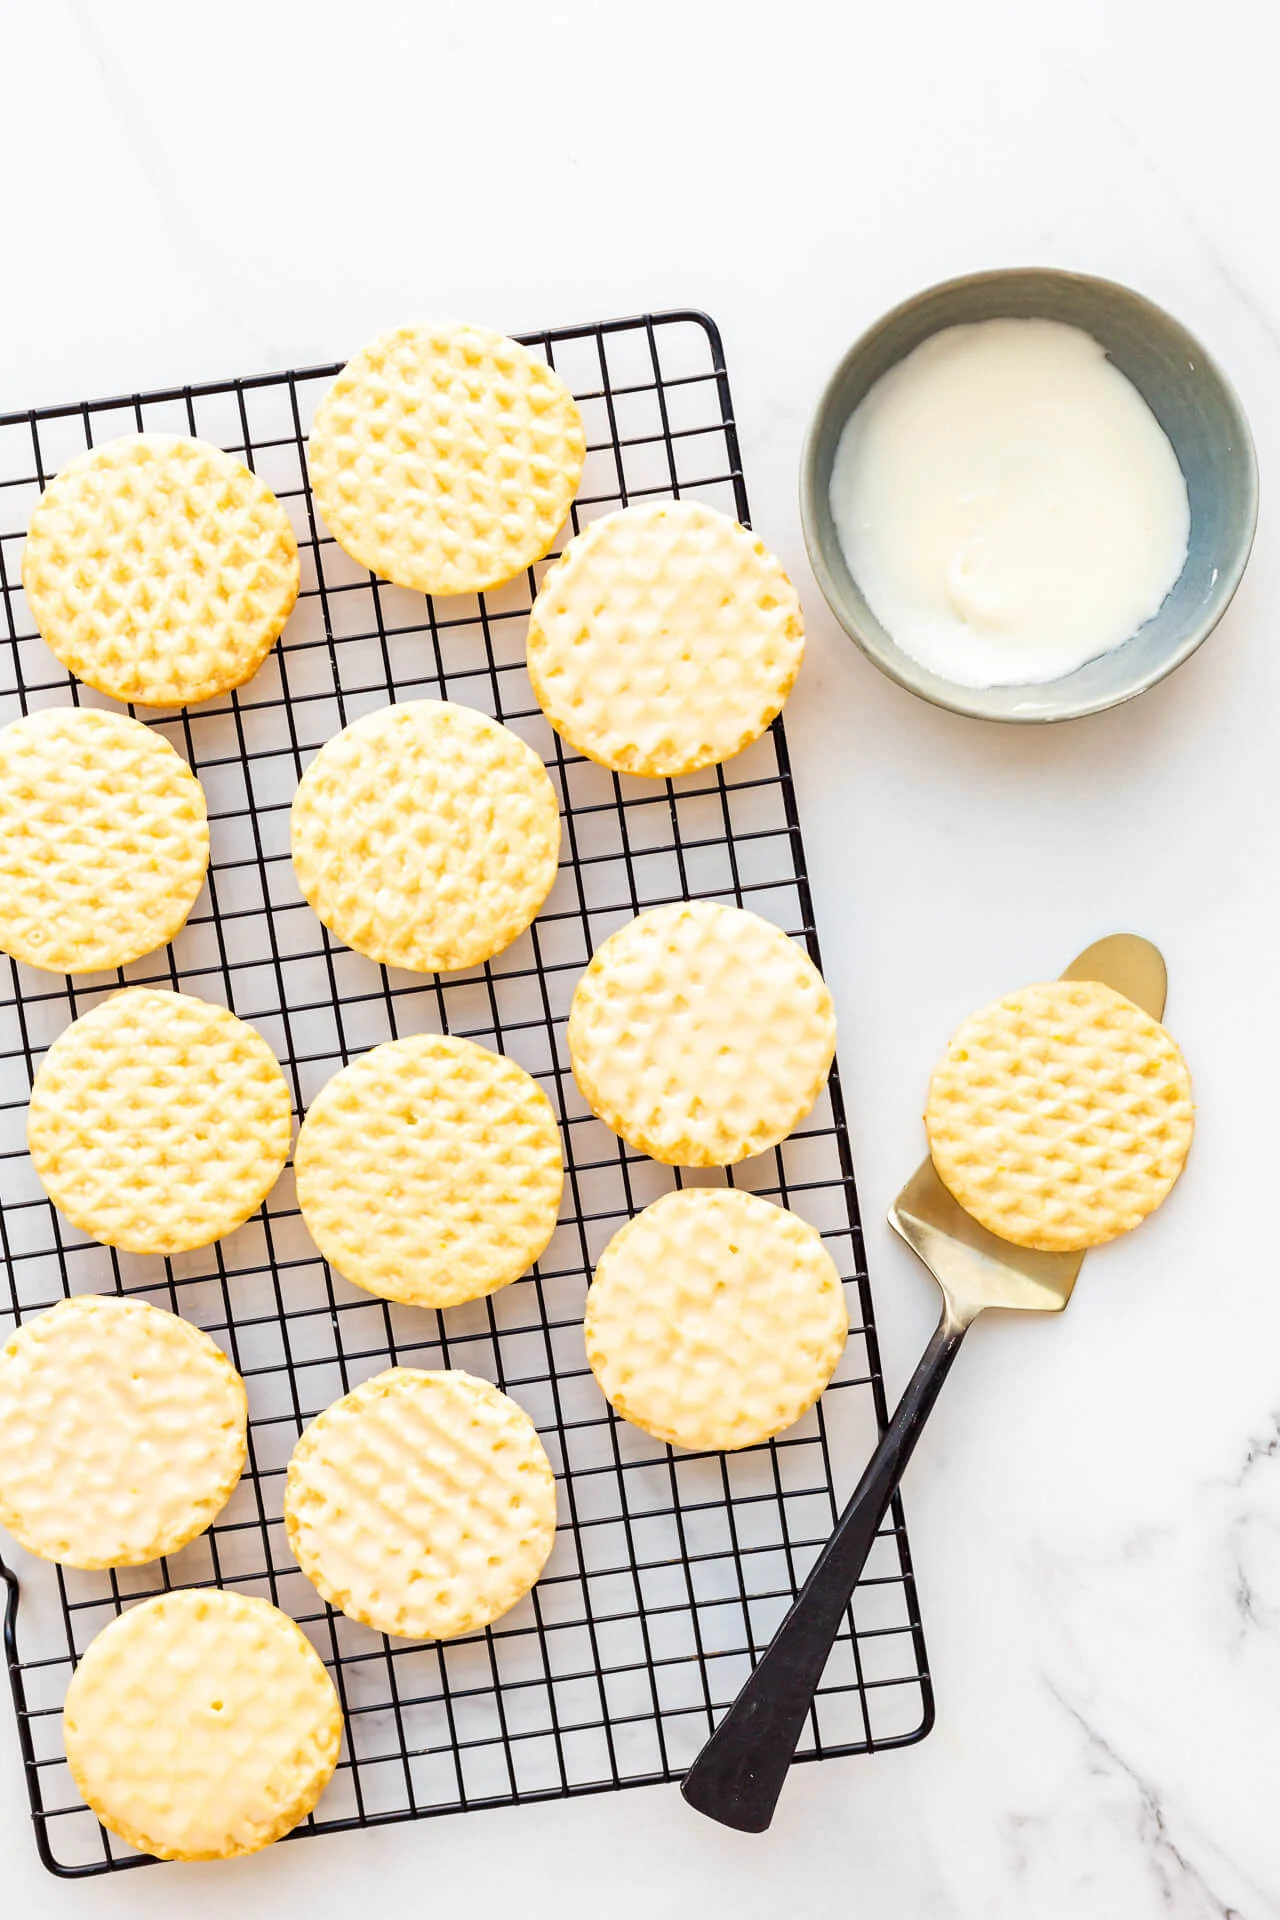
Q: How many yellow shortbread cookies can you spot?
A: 13